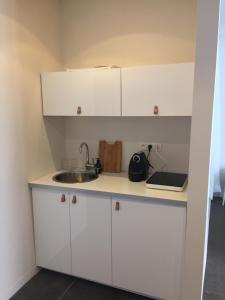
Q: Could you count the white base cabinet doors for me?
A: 3